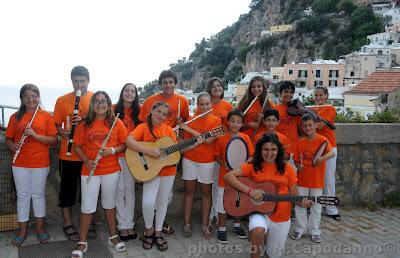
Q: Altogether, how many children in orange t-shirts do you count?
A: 15